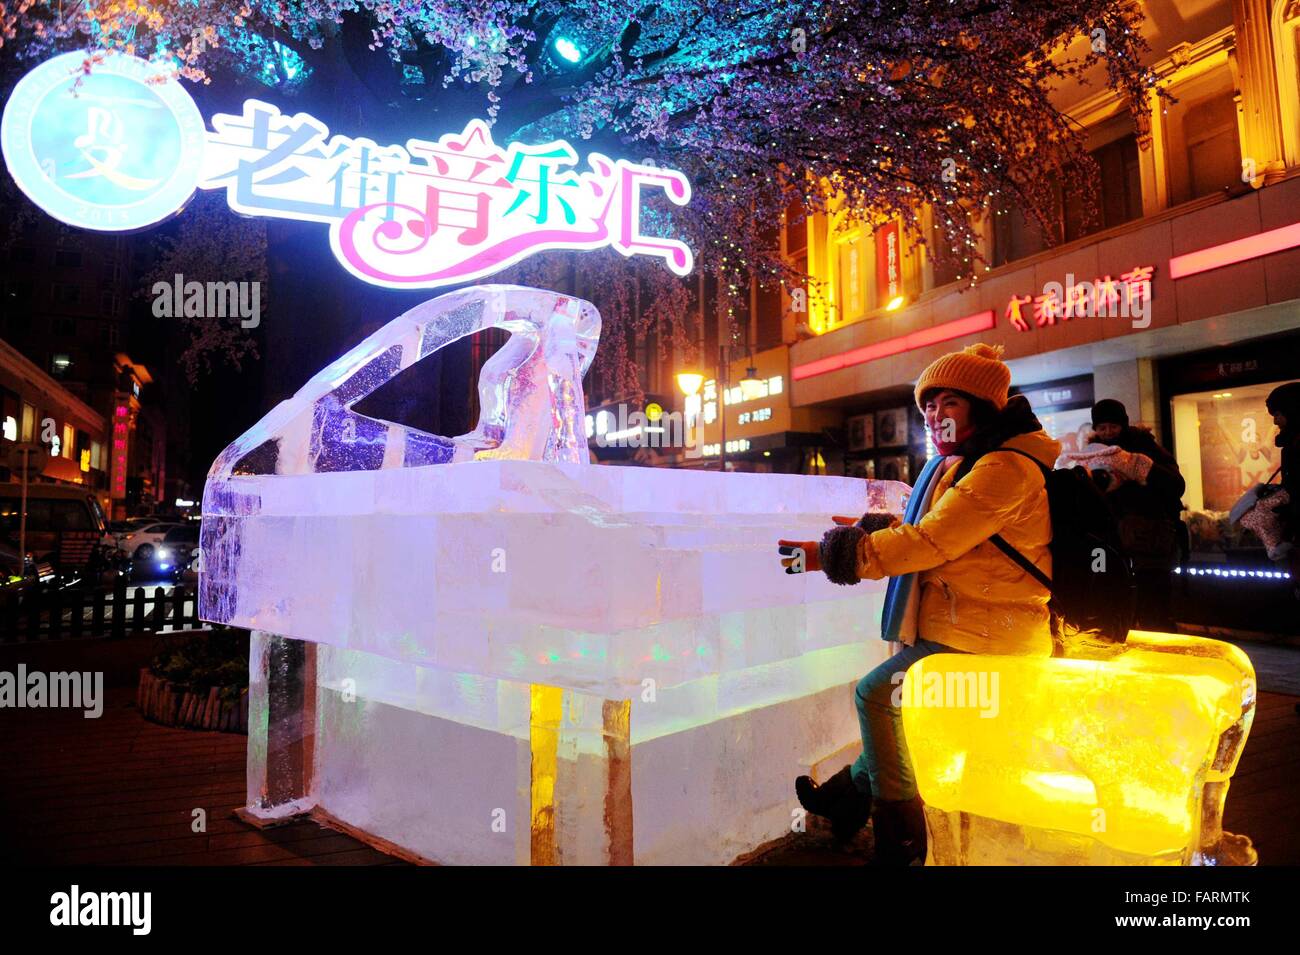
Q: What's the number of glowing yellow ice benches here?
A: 1